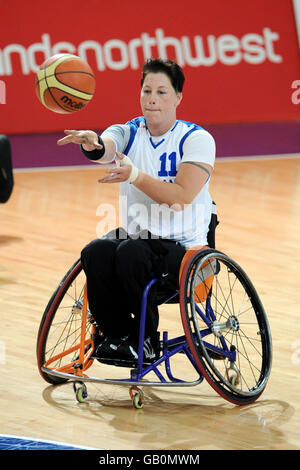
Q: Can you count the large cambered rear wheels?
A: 2